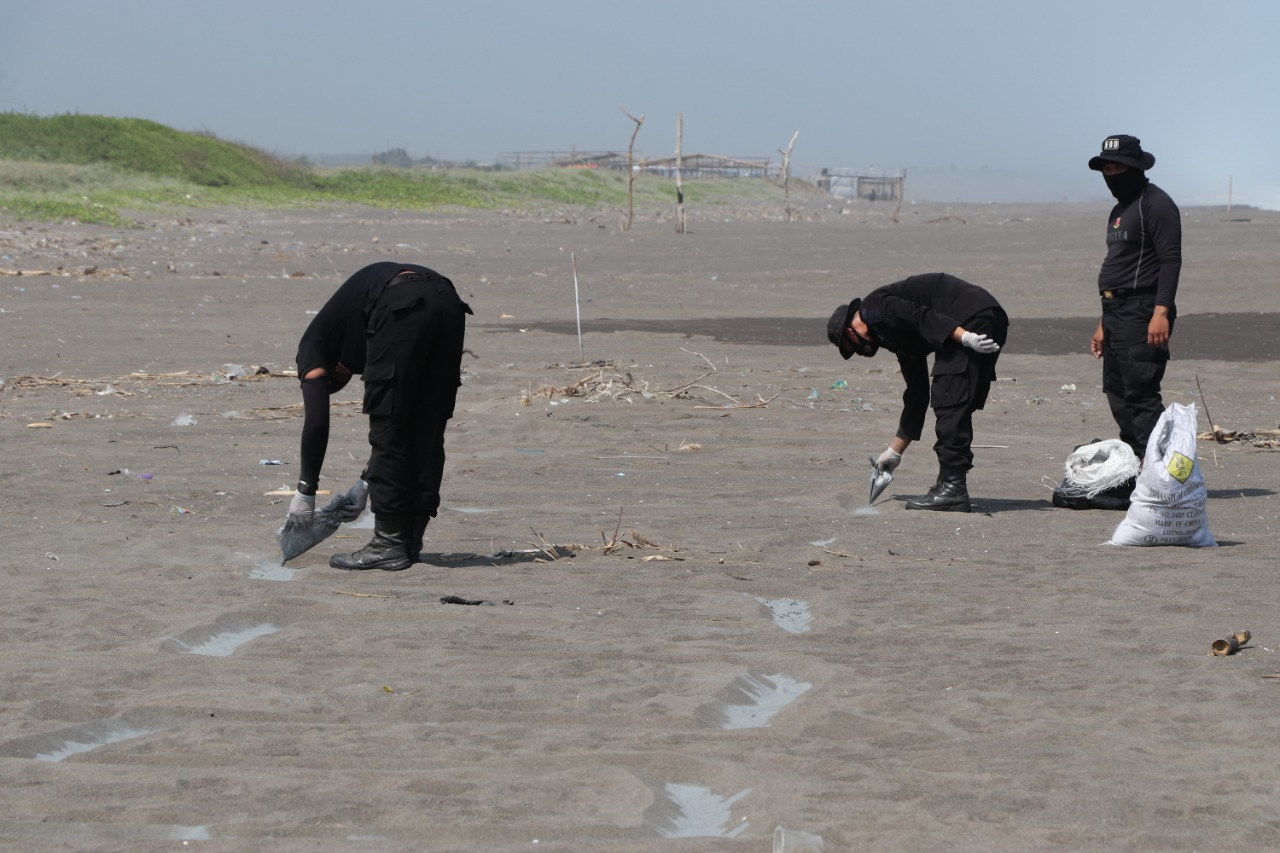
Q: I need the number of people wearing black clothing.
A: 3